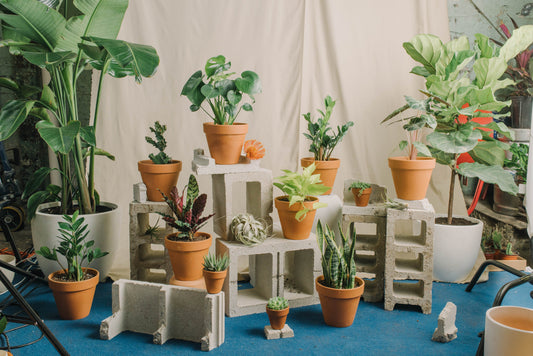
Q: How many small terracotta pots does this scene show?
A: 3